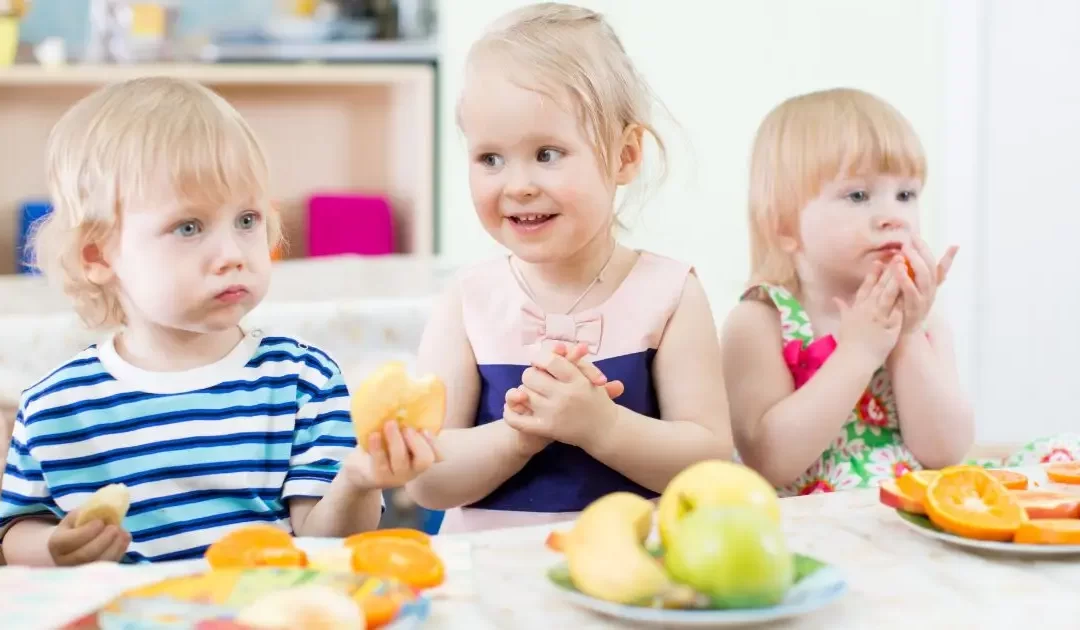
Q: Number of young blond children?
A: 3